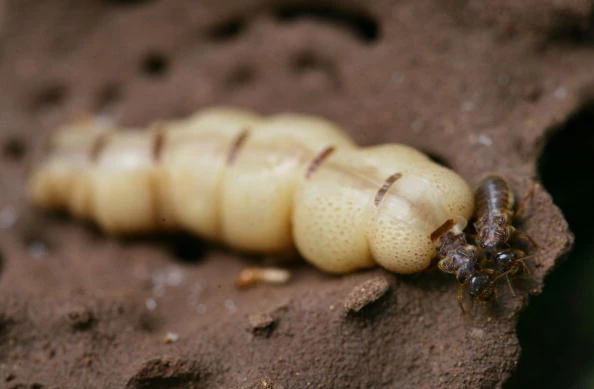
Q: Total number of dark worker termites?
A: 2